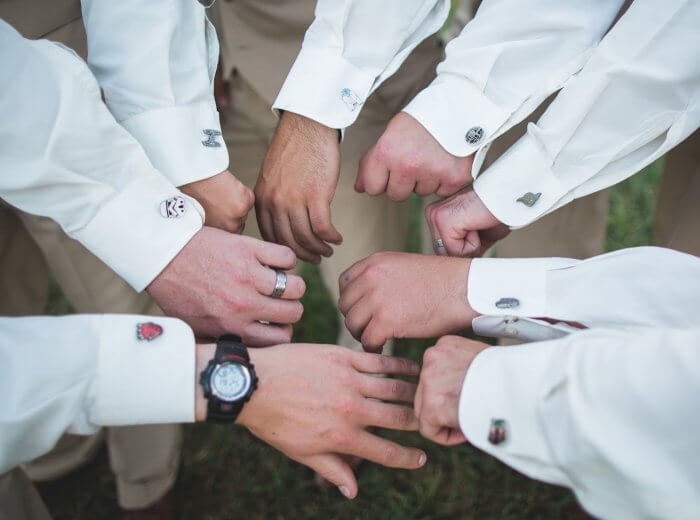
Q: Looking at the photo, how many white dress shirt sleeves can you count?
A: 8